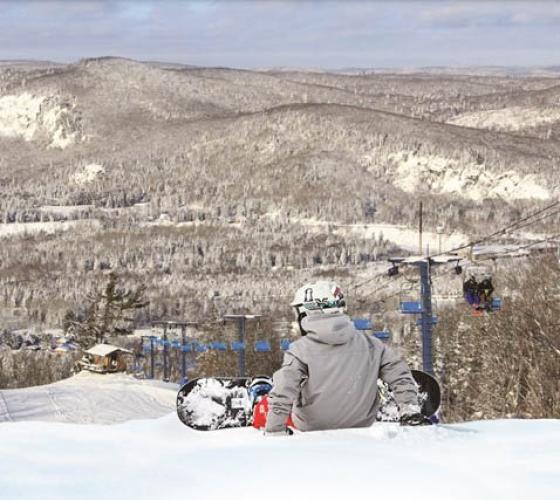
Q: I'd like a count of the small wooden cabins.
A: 1